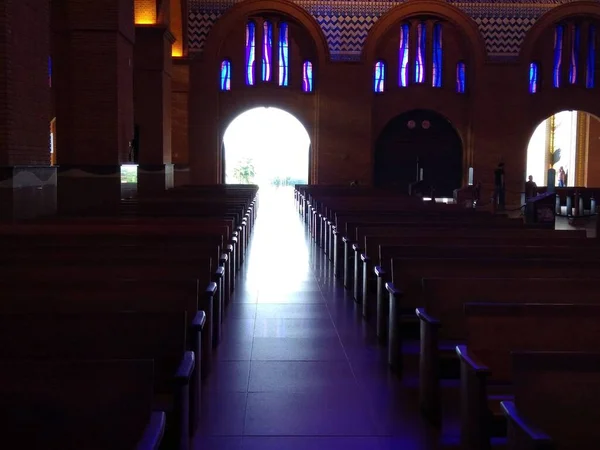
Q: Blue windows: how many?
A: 14